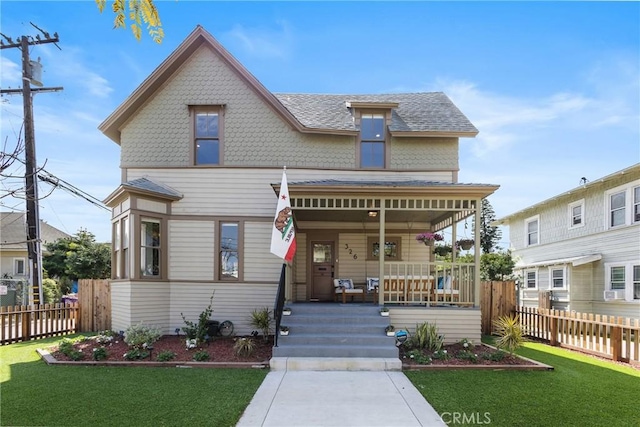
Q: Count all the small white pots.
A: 4